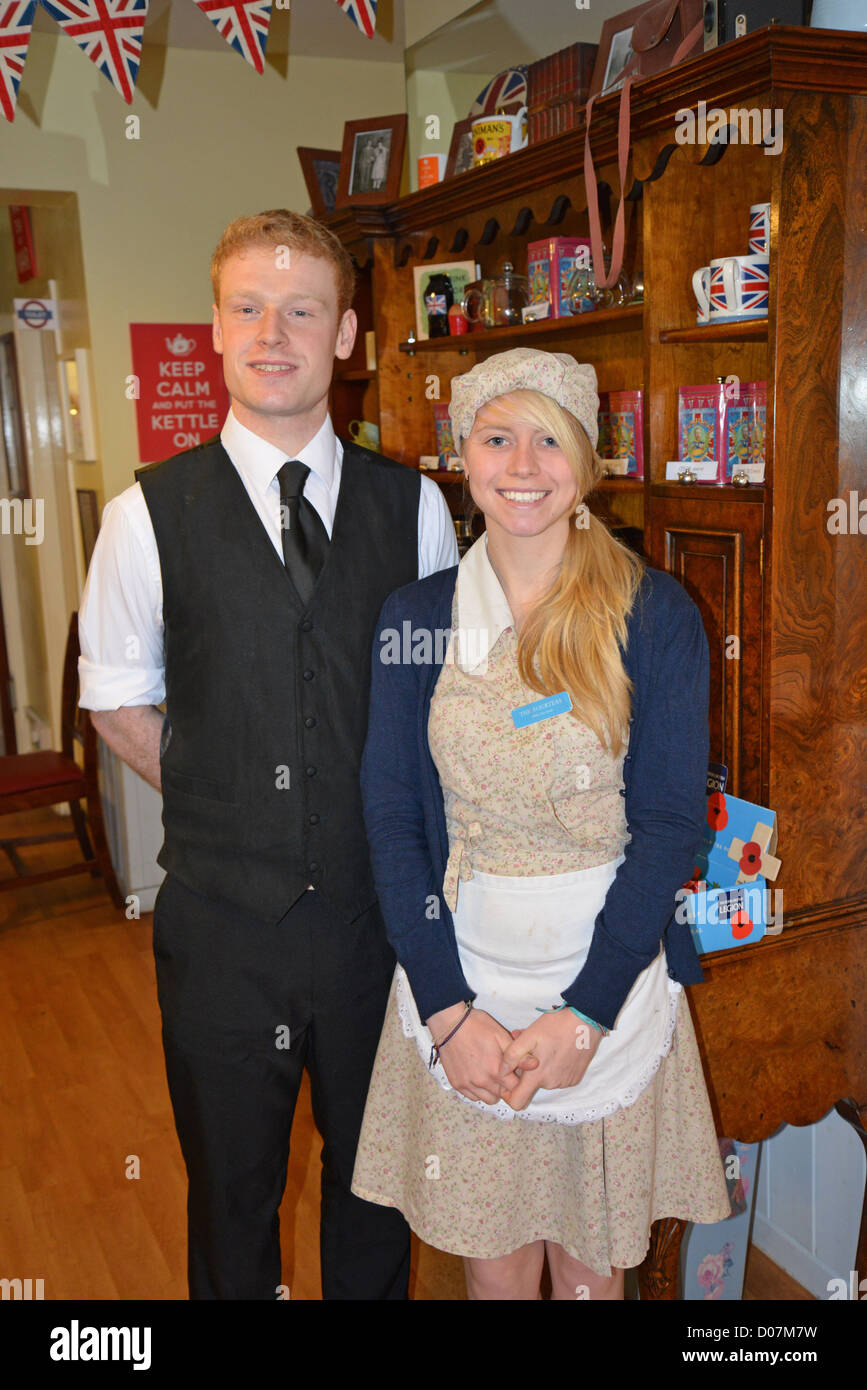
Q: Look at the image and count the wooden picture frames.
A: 4